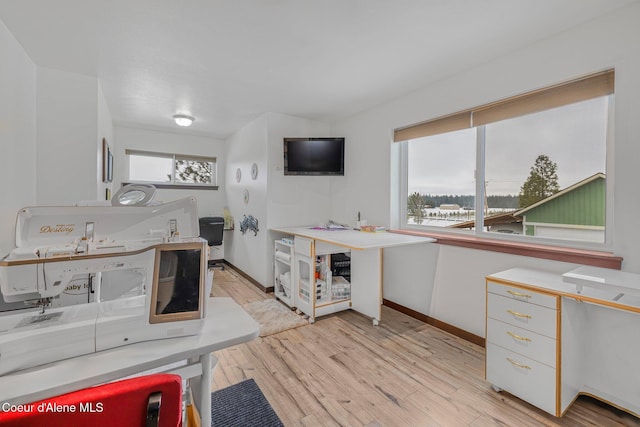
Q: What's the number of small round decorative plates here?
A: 3